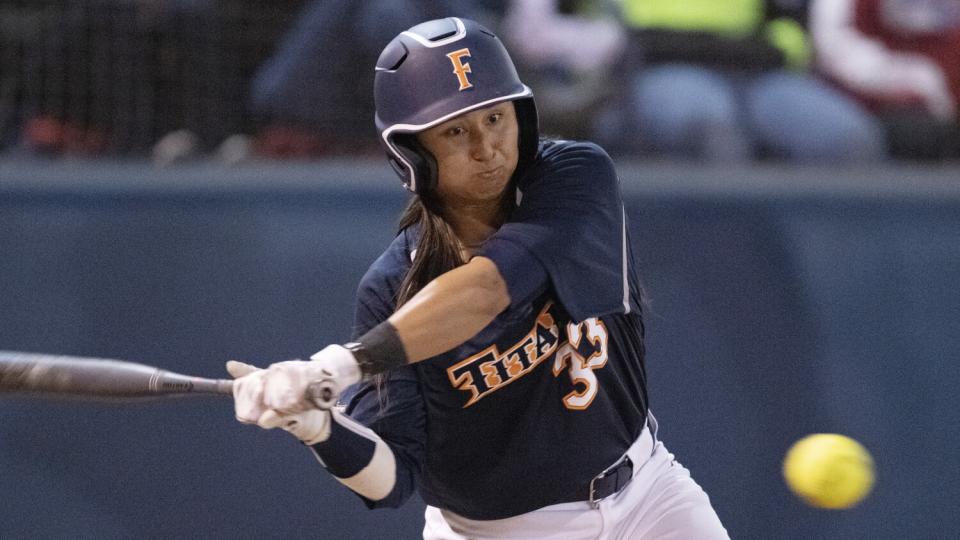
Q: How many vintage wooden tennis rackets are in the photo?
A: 0